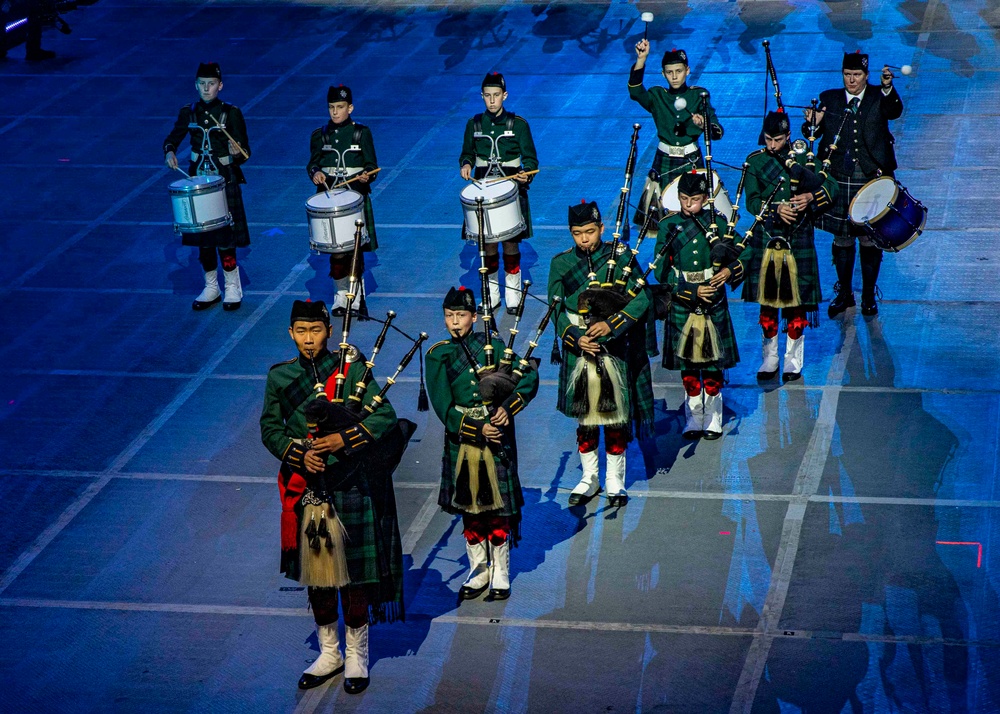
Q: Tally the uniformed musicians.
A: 10